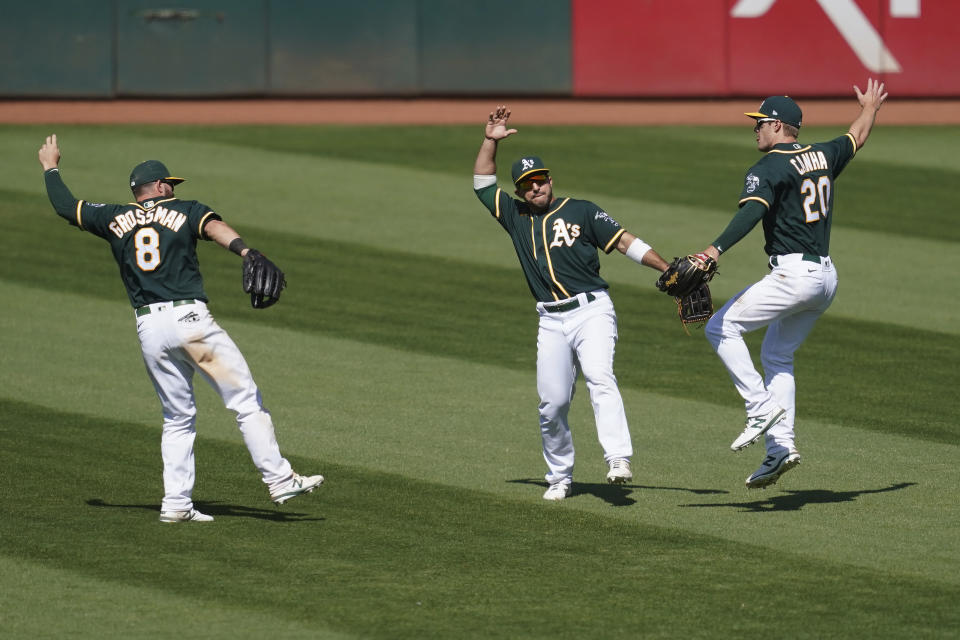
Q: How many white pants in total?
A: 3